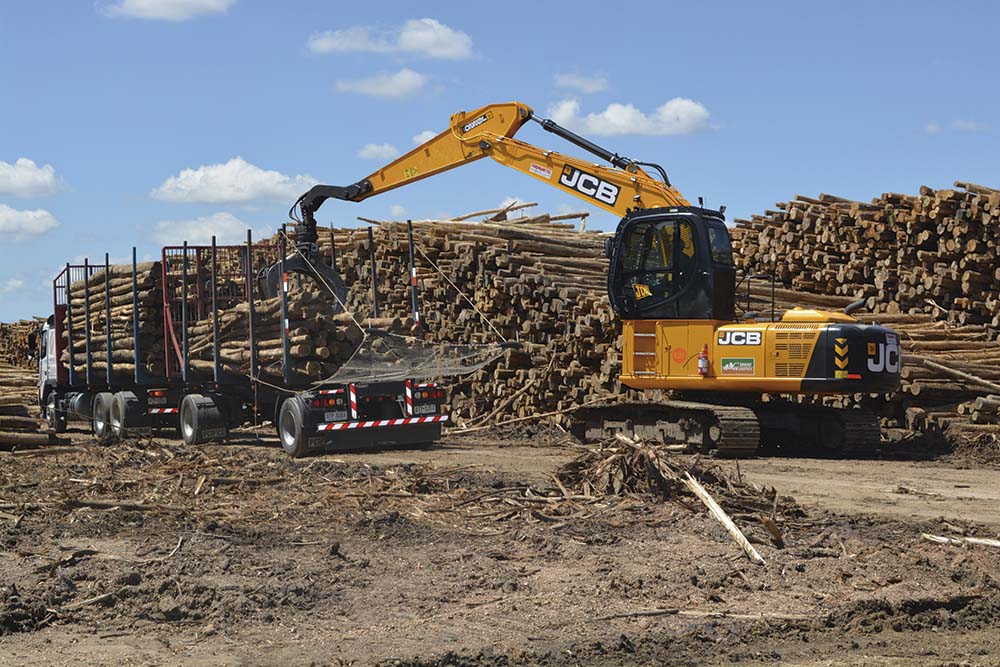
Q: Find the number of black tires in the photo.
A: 5